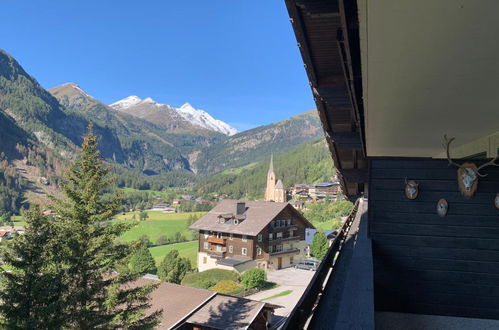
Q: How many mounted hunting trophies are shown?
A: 4